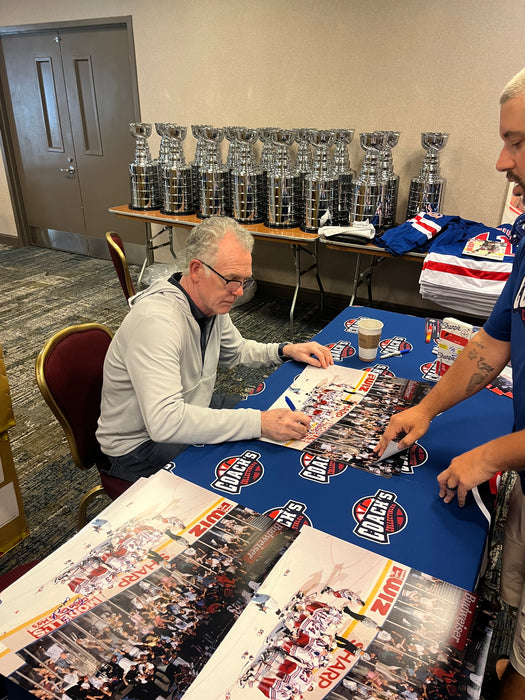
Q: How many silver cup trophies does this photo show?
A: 15